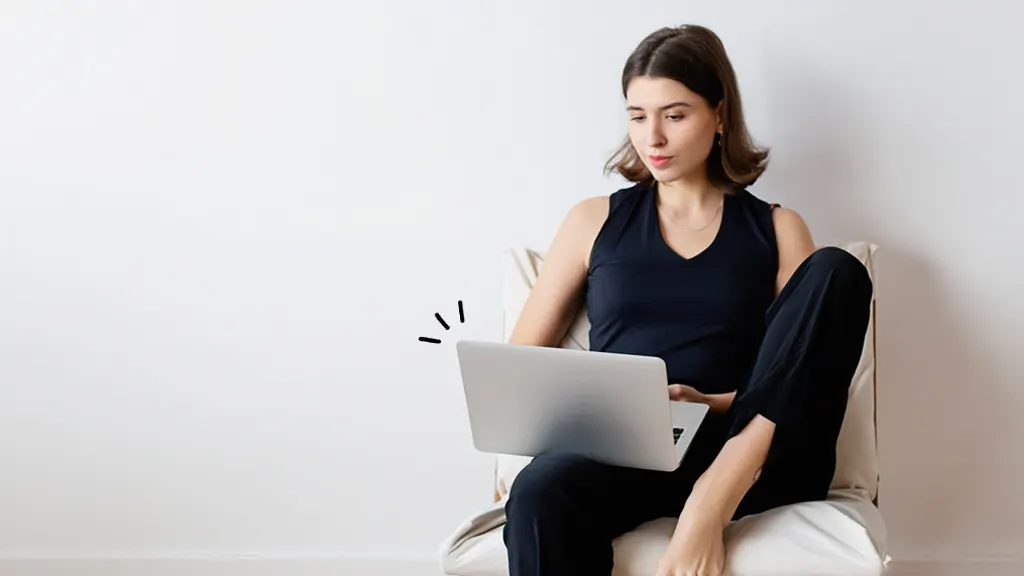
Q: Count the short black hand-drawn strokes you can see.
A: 3